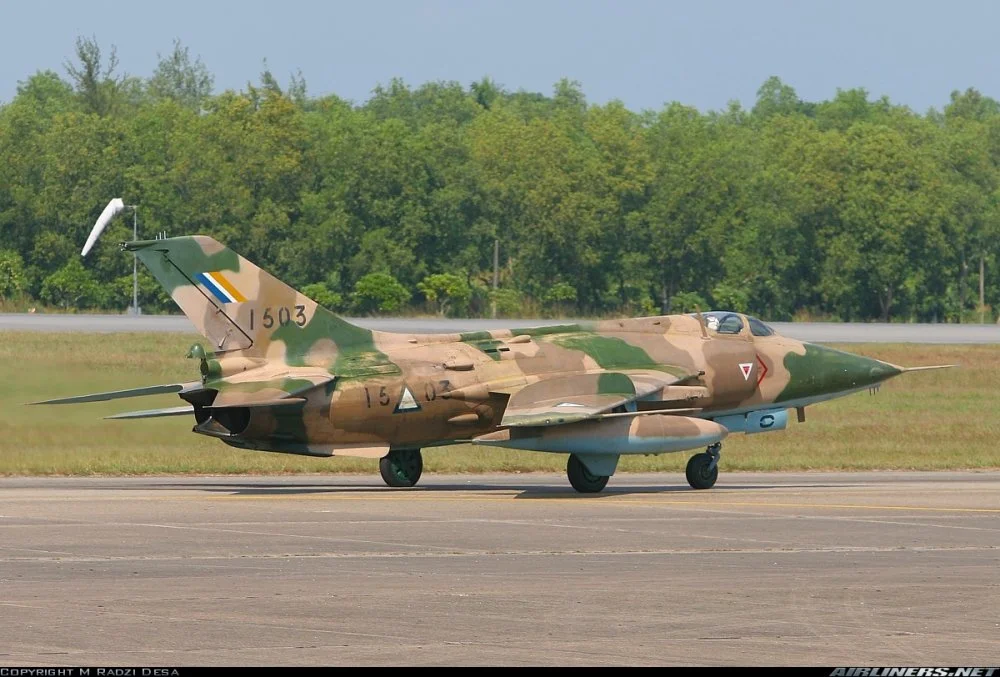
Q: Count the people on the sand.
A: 0